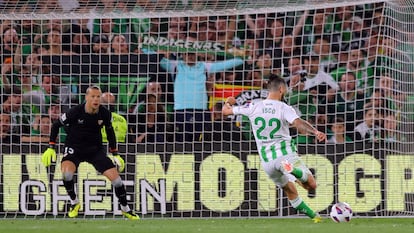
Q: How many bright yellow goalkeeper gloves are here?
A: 2